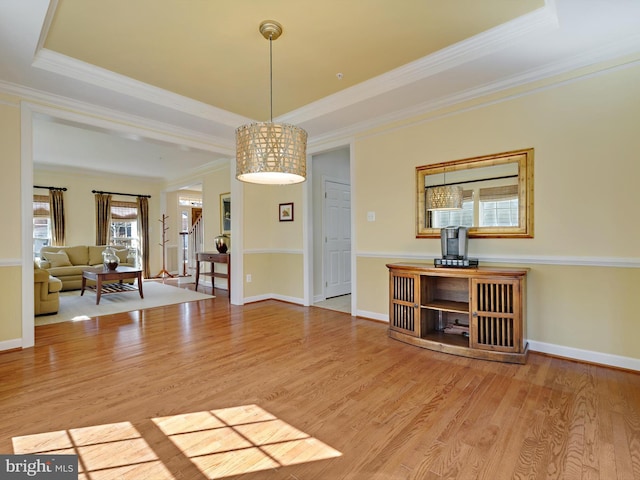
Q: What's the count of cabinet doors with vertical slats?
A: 2